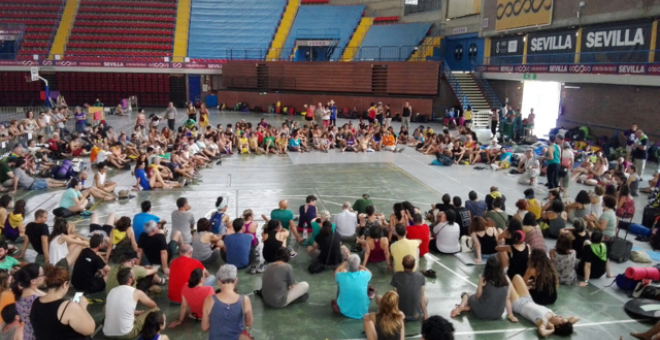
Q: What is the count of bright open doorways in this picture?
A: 1